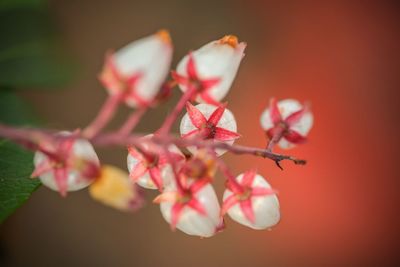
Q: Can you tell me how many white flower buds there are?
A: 8